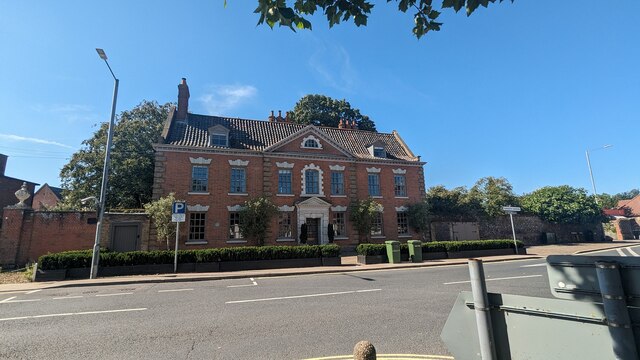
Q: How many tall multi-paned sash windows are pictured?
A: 13